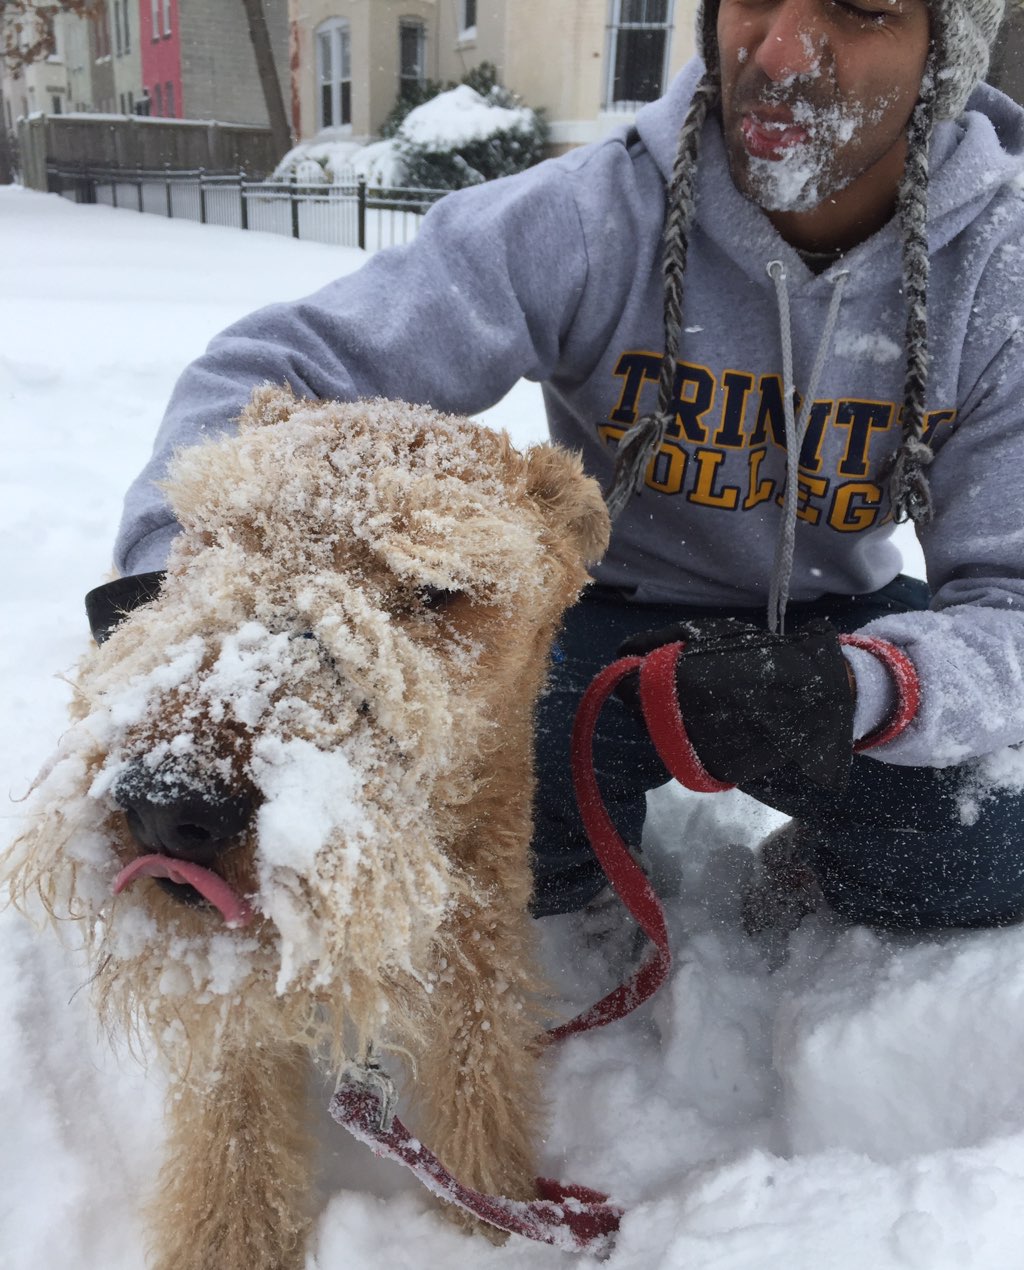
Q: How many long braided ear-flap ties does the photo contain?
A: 2